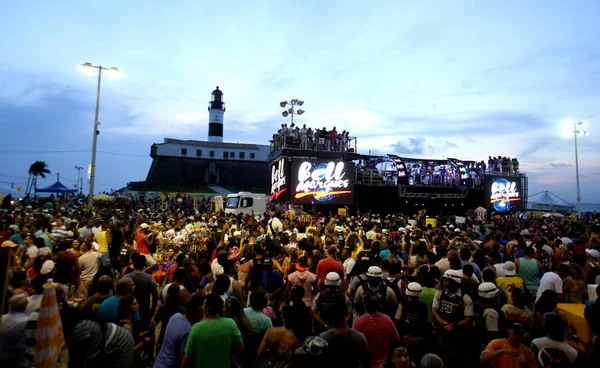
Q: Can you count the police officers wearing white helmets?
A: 5